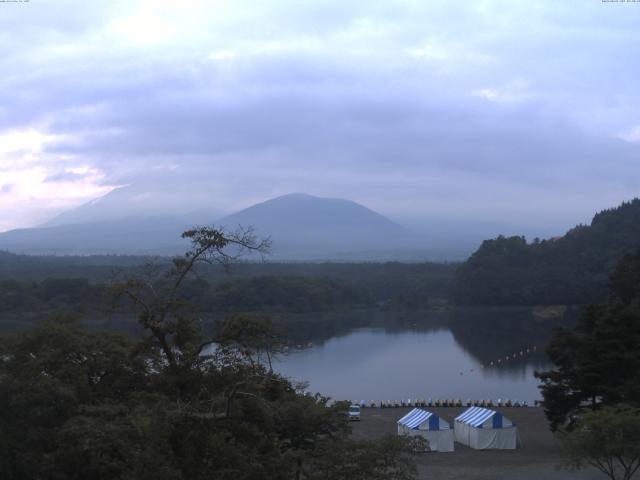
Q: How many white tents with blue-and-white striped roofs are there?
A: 2